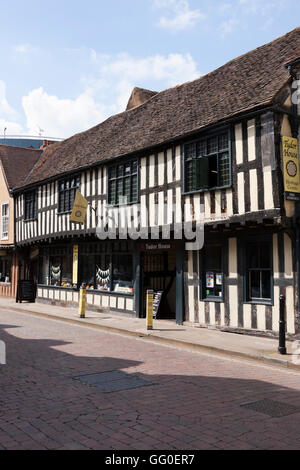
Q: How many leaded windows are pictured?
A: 4